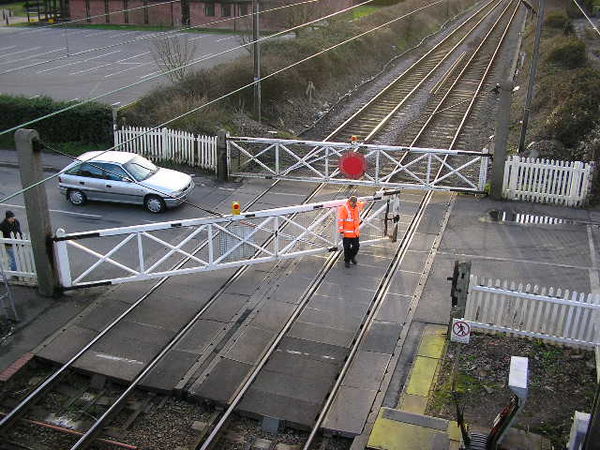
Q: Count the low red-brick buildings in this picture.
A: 1